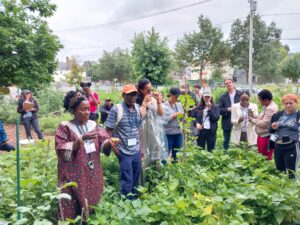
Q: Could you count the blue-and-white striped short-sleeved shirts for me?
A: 1